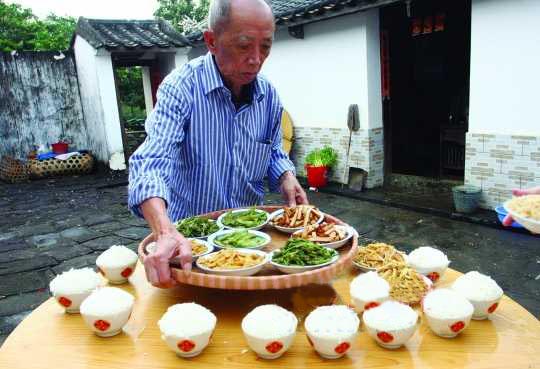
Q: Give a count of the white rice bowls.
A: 11